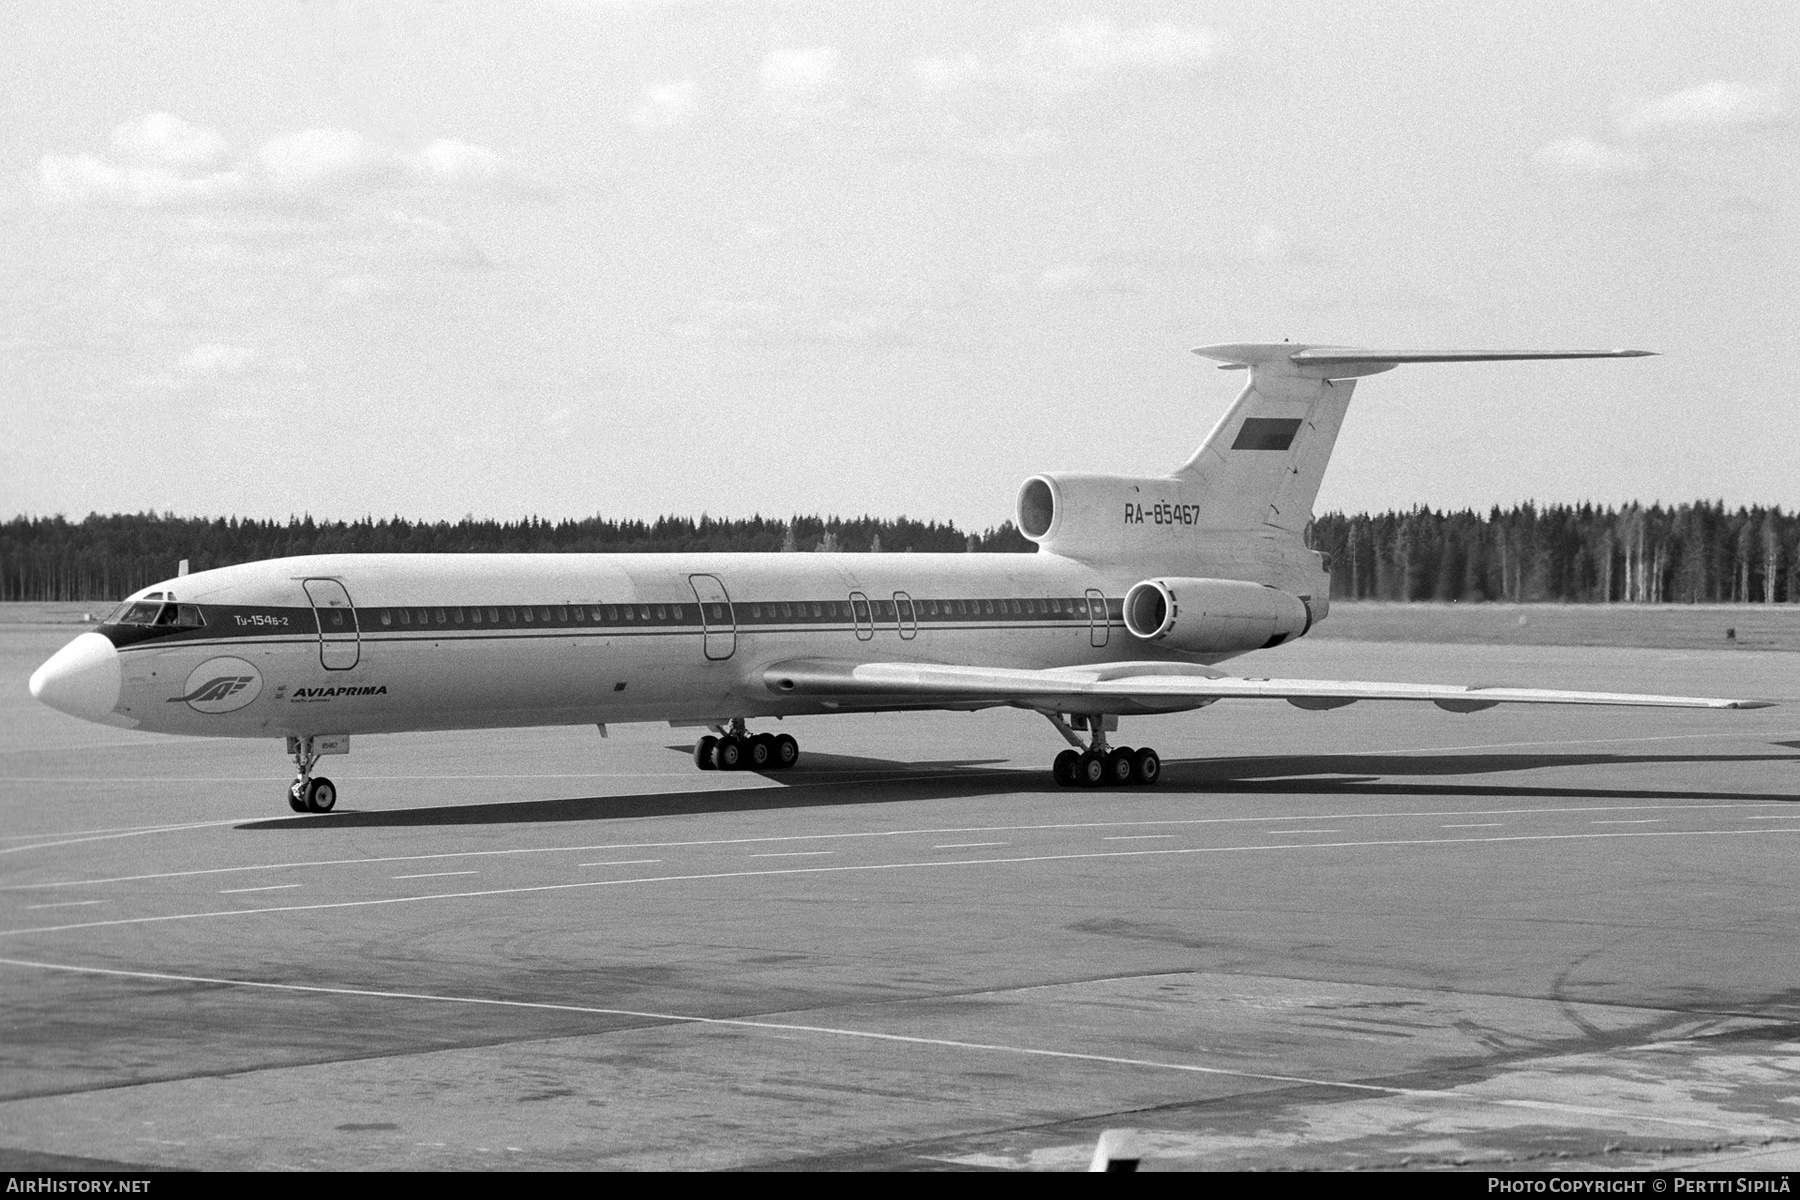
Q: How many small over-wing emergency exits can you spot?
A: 2